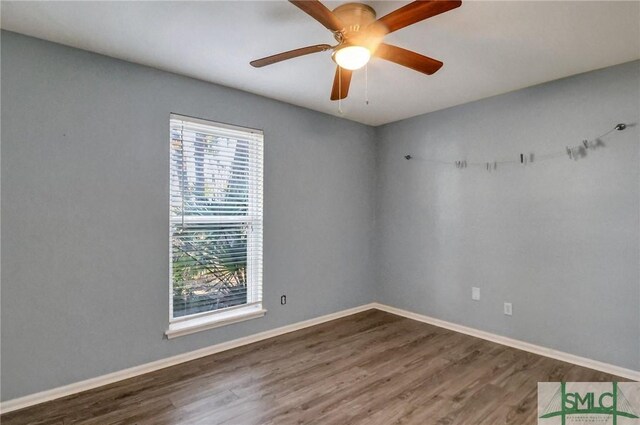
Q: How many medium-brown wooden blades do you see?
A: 5